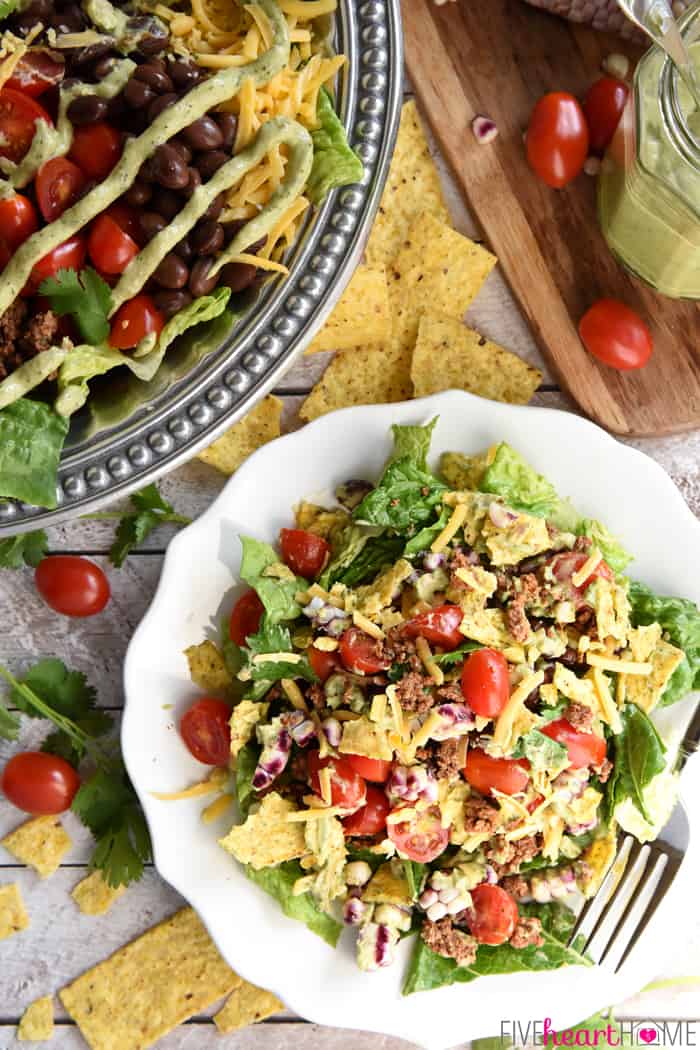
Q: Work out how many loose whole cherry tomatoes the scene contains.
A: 5